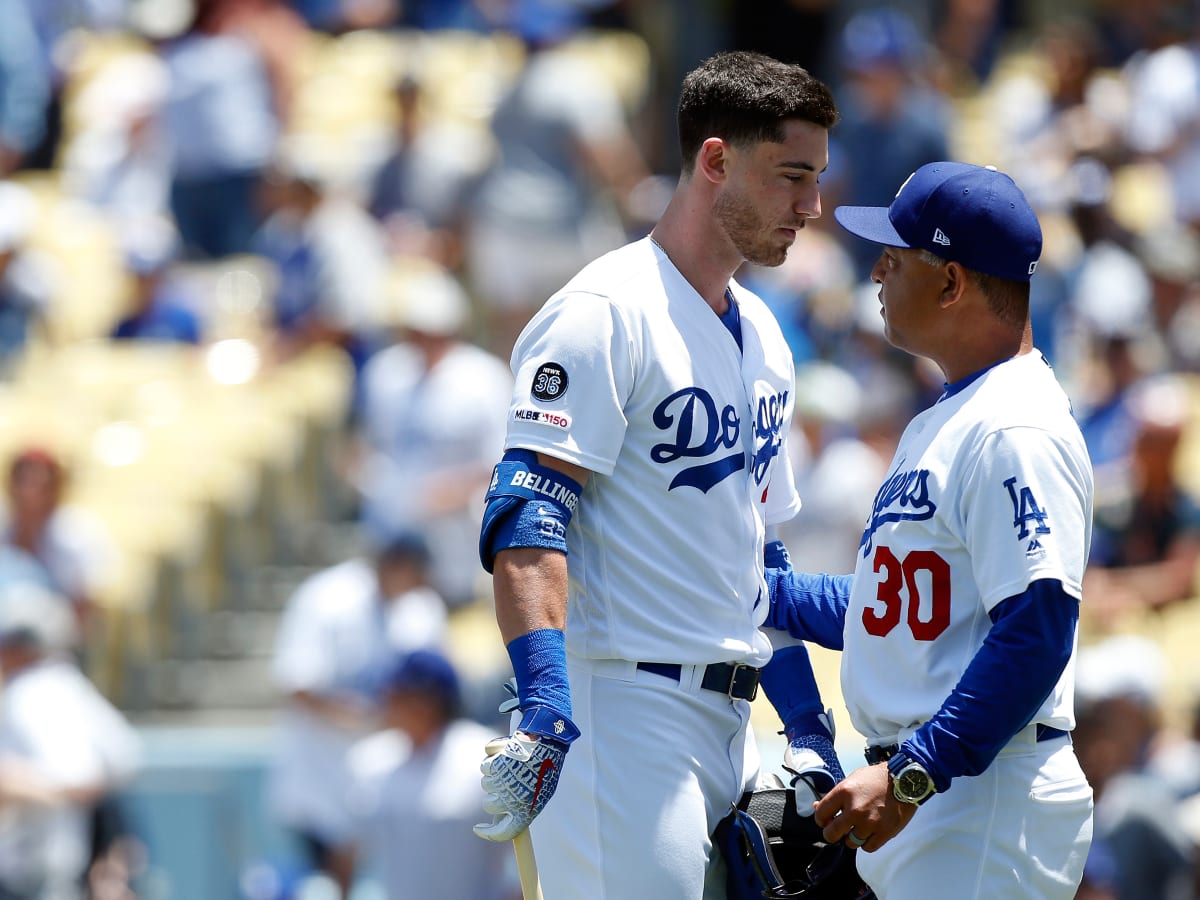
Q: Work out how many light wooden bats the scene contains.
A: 1